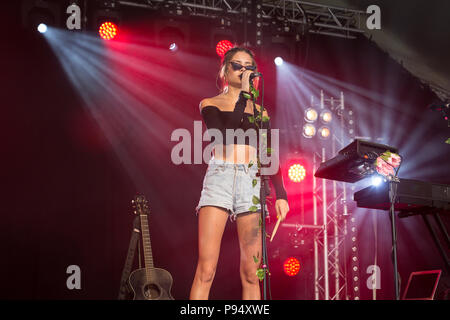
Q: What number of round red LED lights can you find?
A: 4